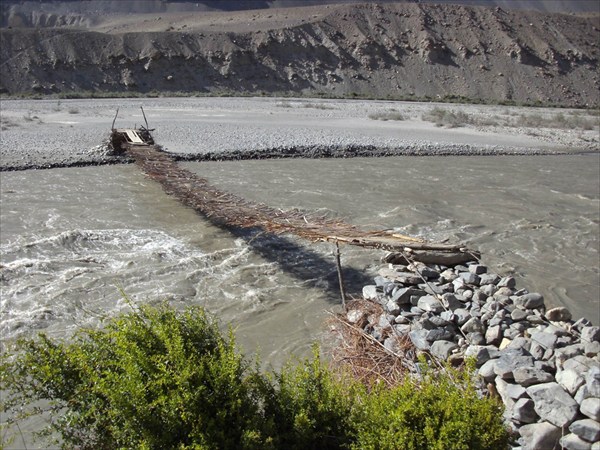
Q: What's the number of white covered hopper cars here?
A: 0